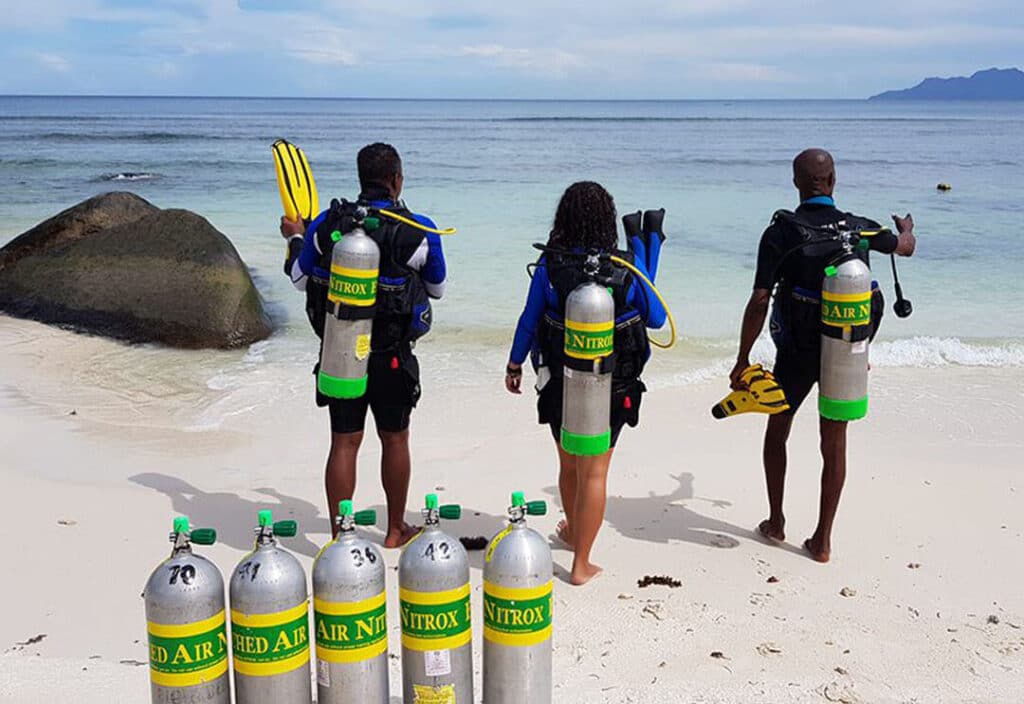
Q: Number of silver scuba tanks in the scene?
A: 8